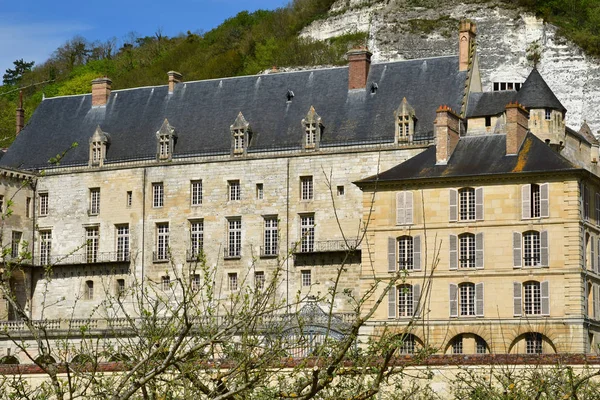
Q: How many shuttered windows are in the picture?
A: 9